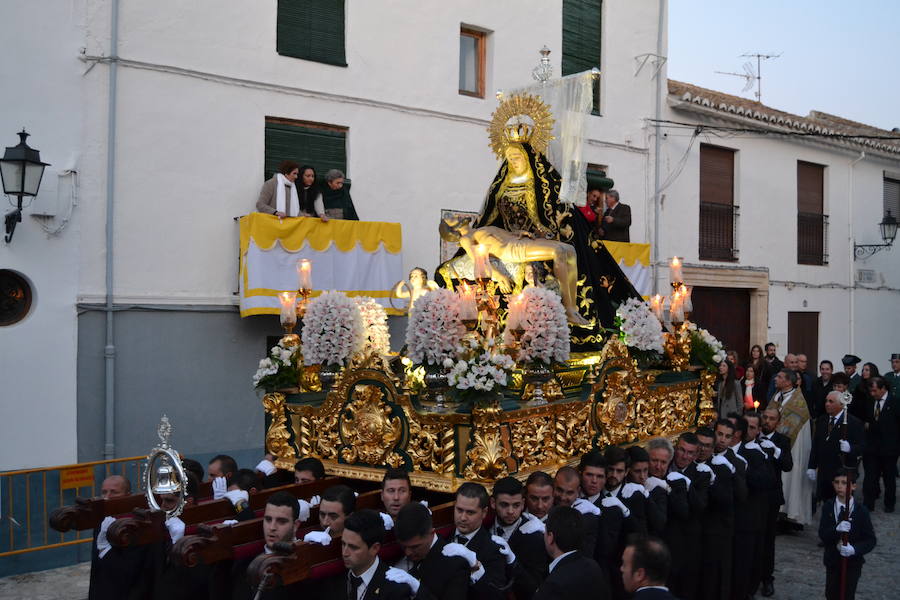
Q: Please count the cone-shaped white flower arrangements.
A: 5